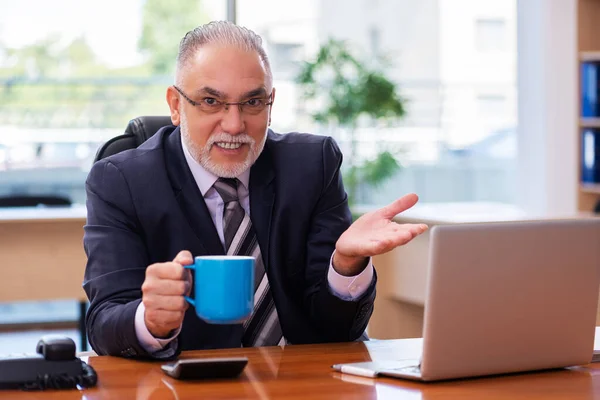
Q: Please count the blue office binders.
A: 2